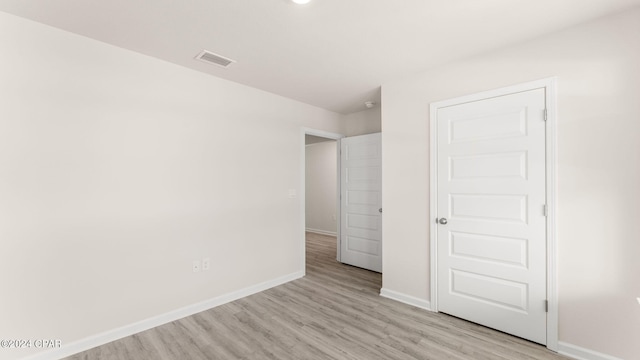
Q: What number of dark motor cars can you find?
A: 0